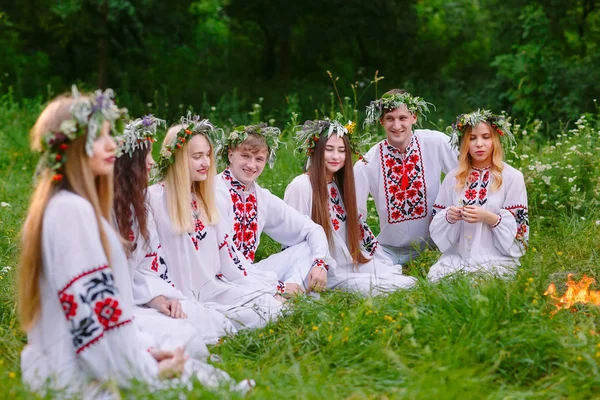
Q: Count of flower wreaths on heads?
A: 7